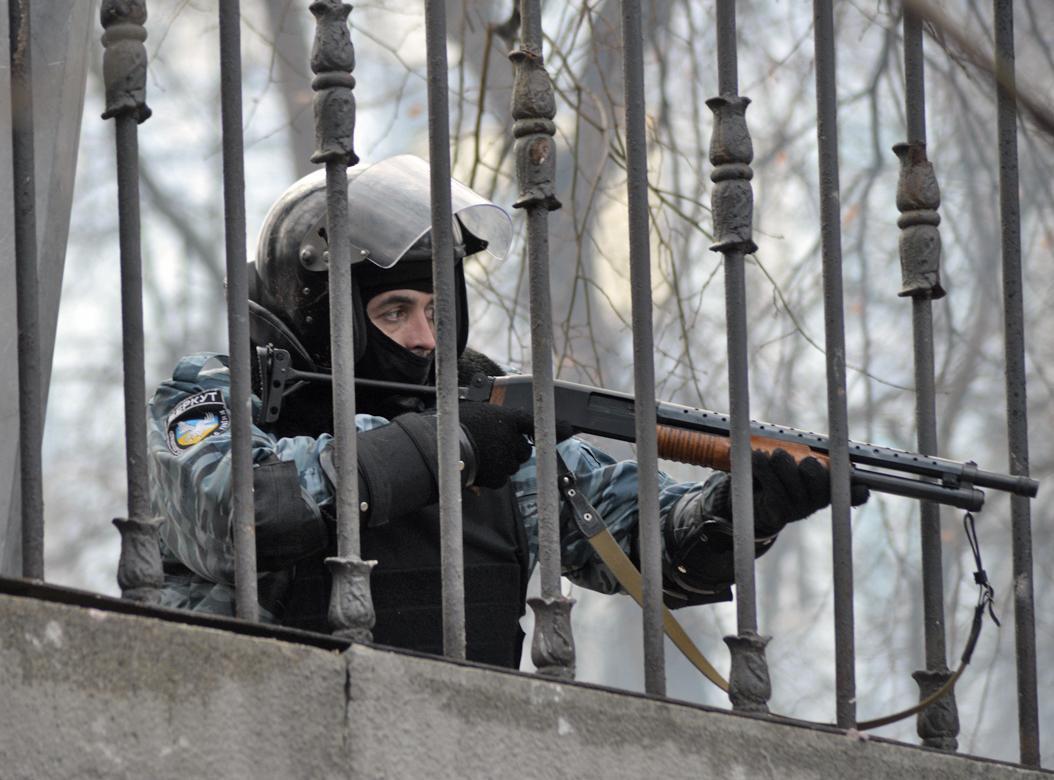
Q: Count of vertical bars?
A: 11